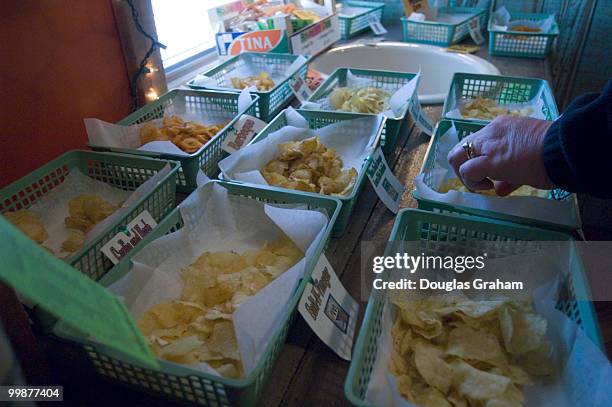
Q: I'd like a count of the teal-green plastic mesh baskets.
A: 12